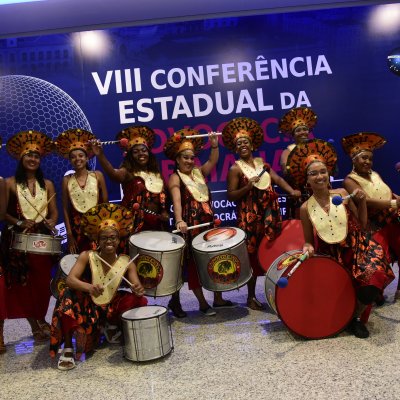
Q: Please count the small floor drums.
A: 1